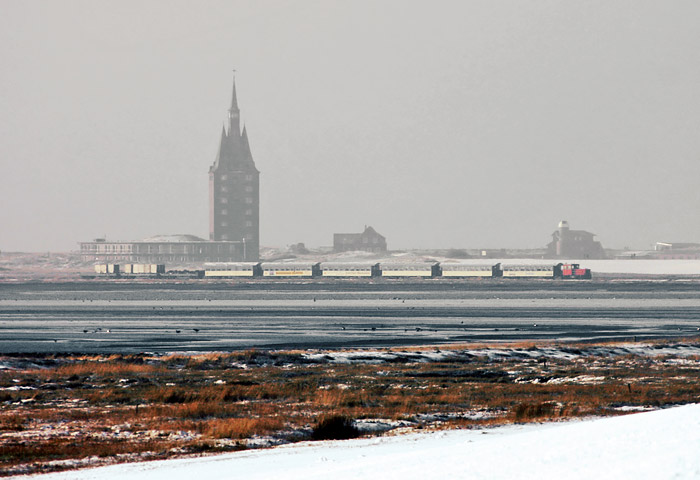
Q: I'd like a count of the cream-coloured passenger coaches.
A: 6